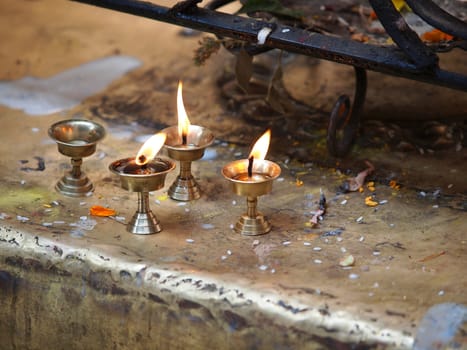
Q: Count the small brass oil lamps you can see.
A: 4